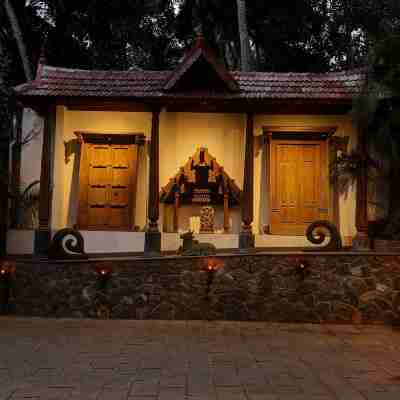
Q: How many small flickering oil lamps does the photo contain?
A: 4